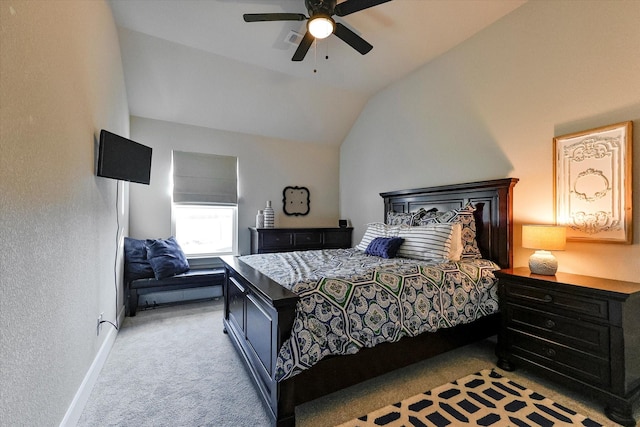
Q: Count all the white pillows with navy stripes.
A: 2